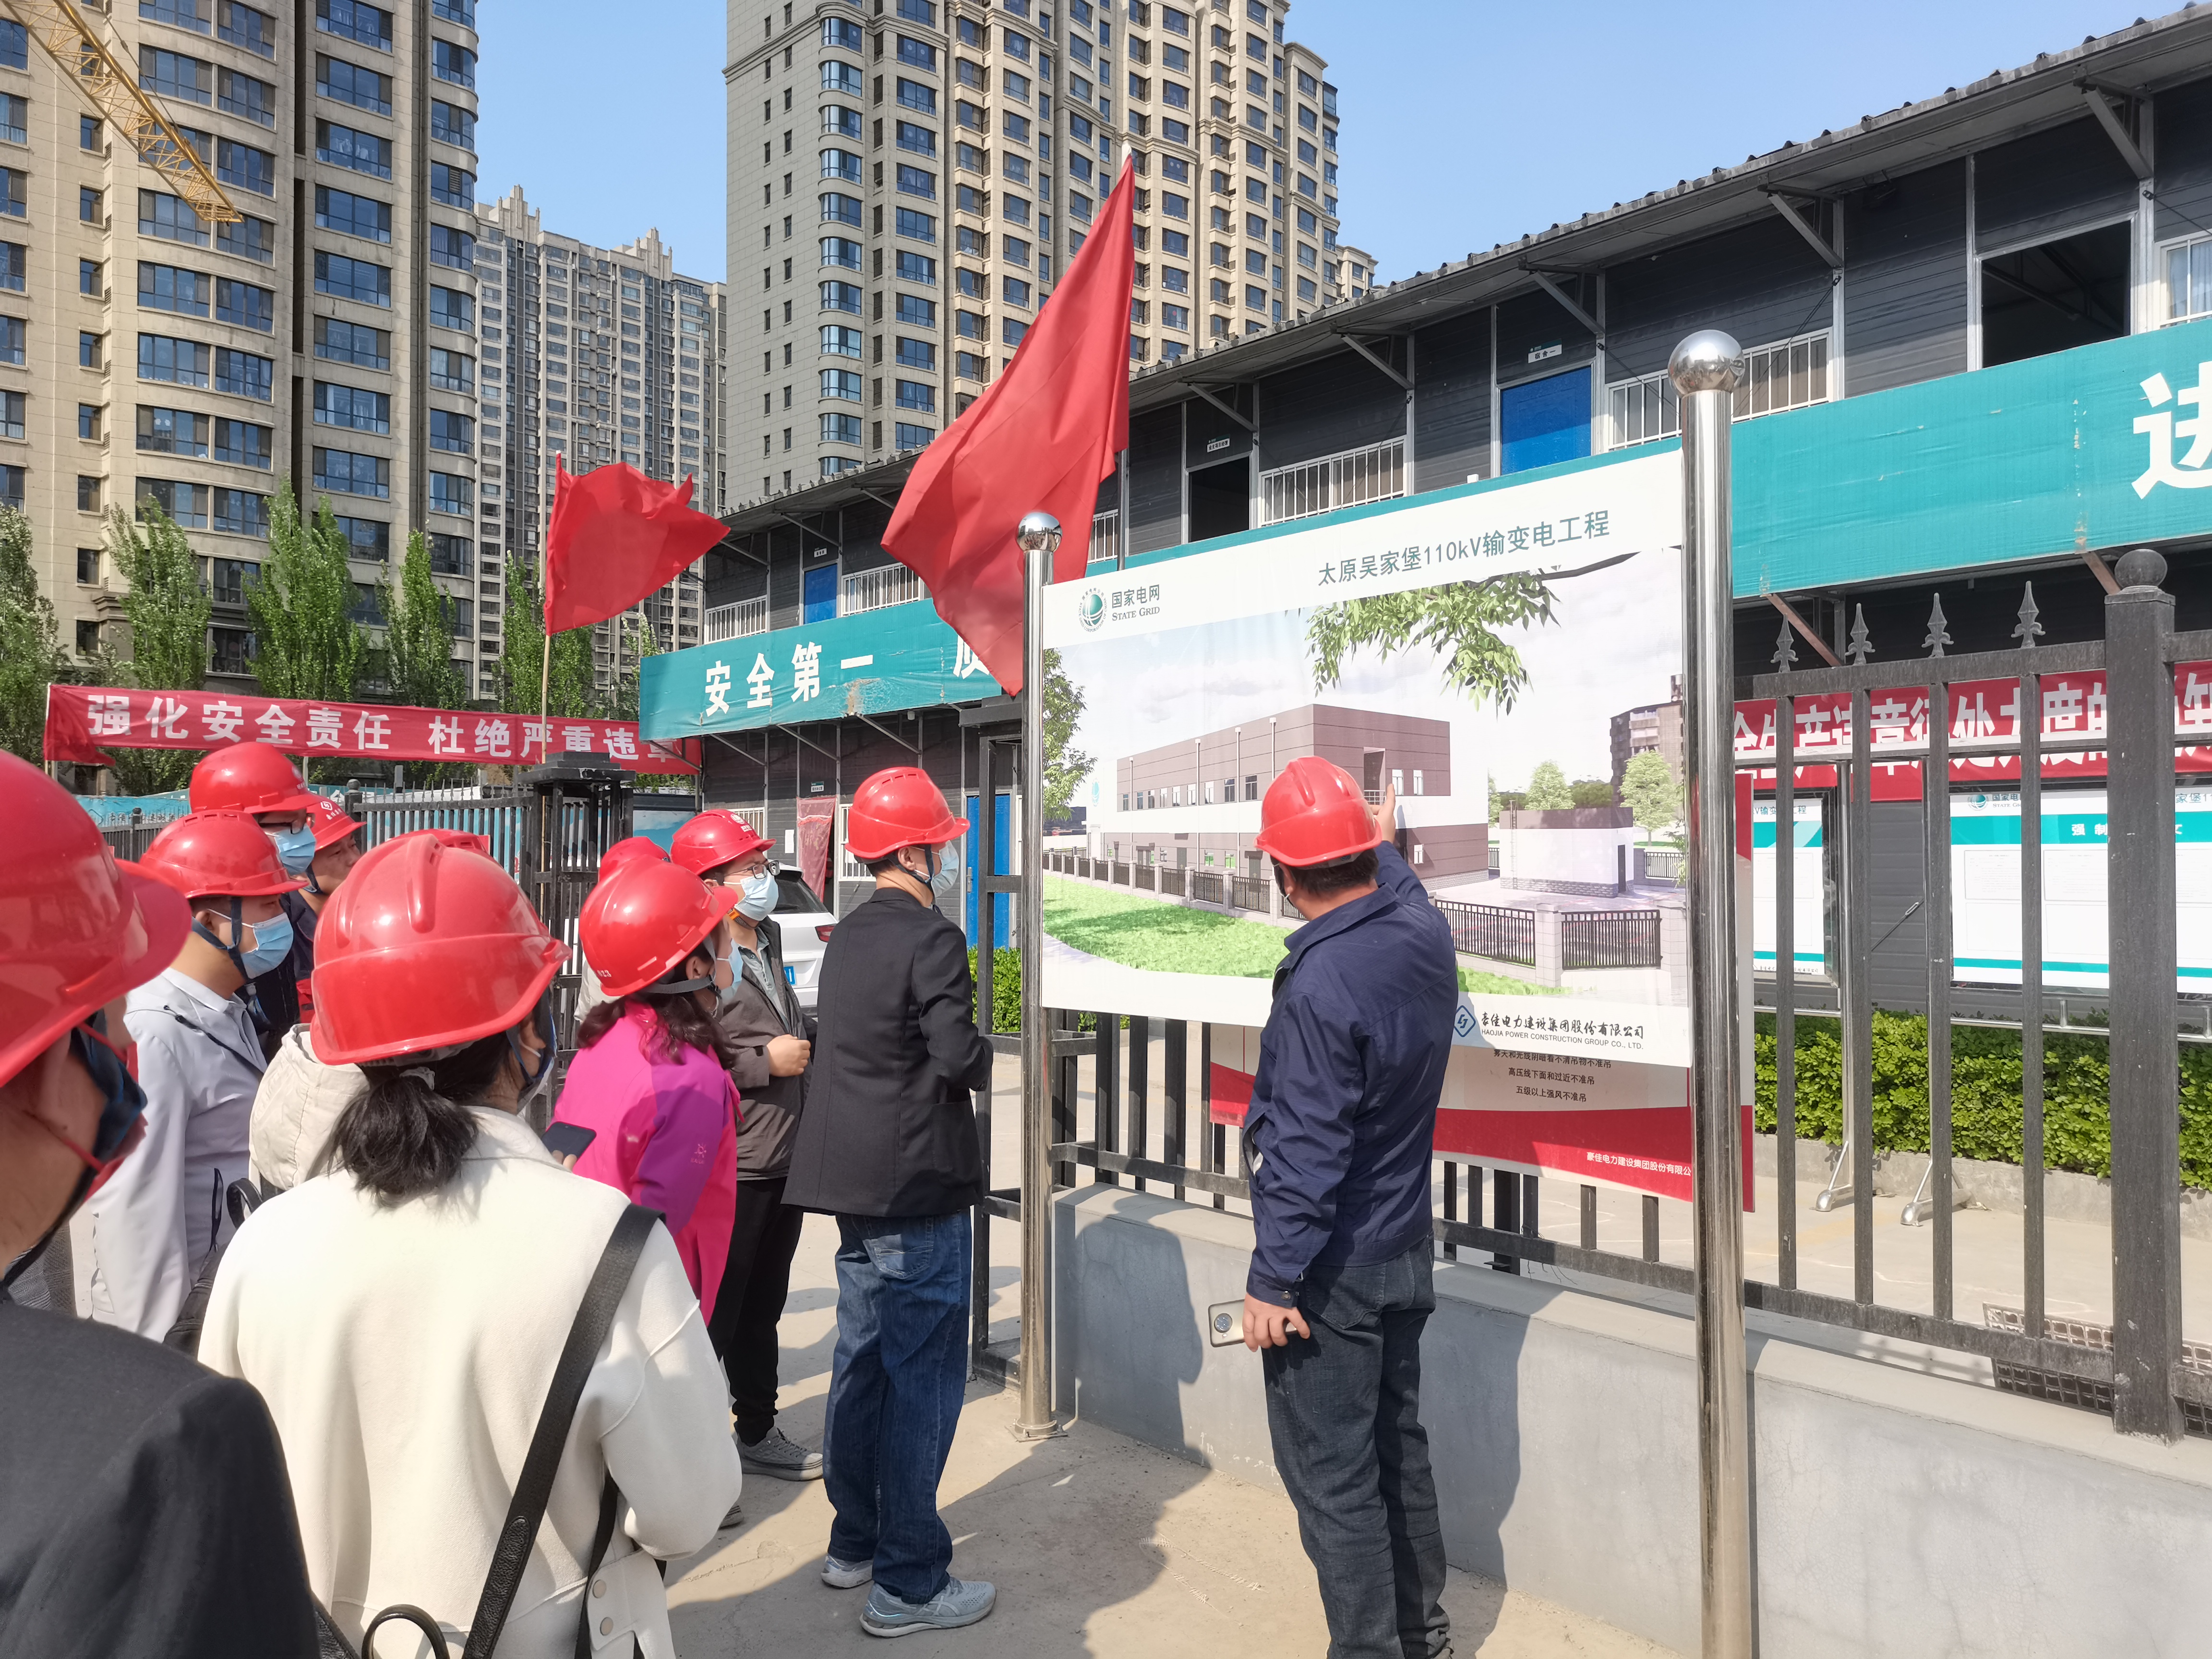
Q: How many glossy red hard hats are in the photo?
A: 11